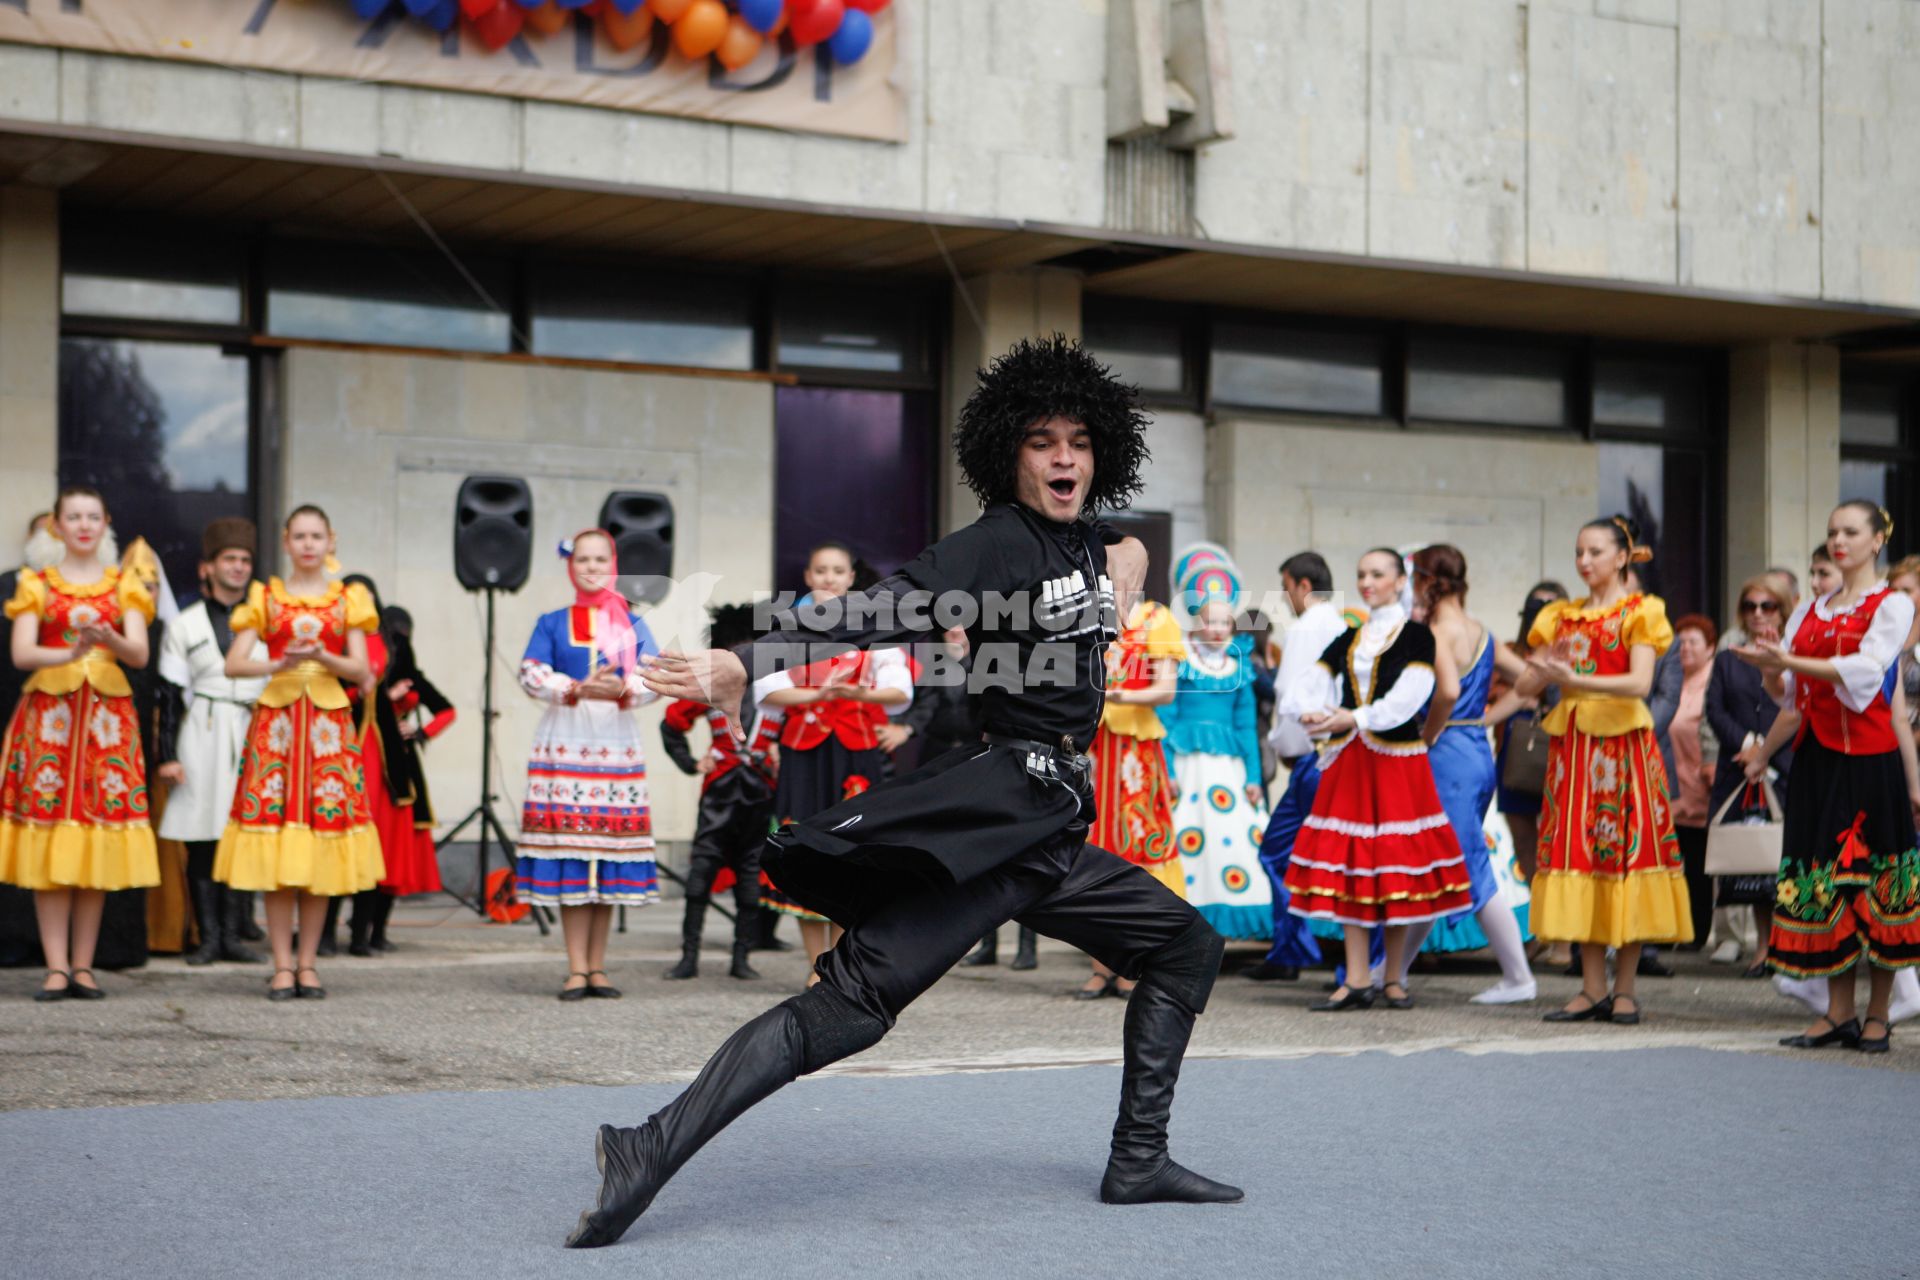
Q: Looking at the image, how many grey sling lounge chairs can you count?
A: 0